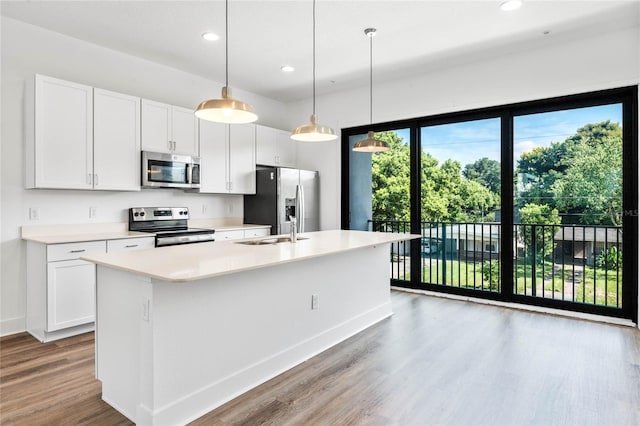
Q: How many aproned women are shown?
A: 0